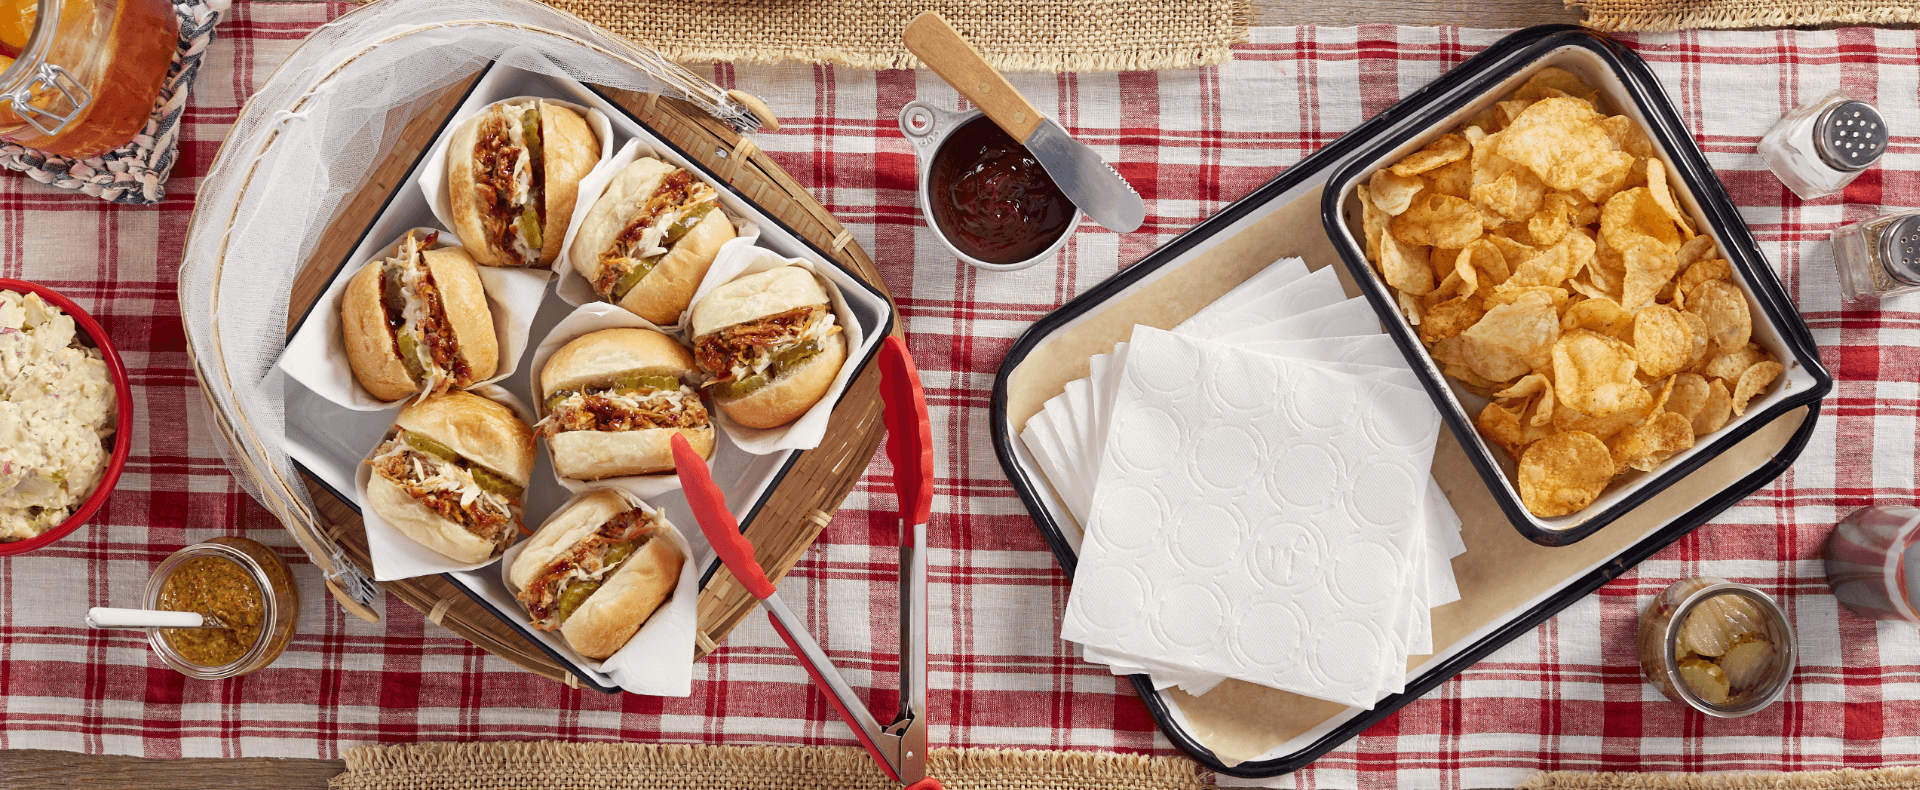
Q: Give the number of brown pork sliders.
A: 7